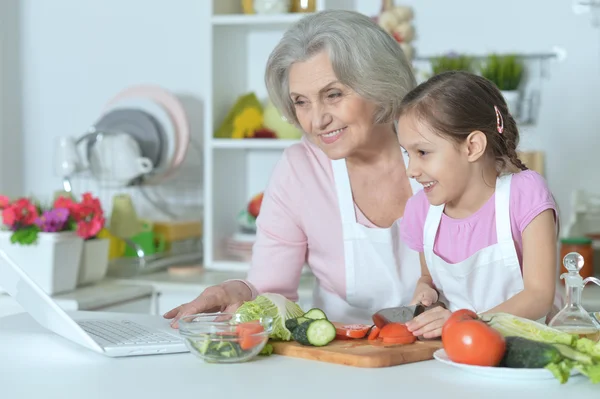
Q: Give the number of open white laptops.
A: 1